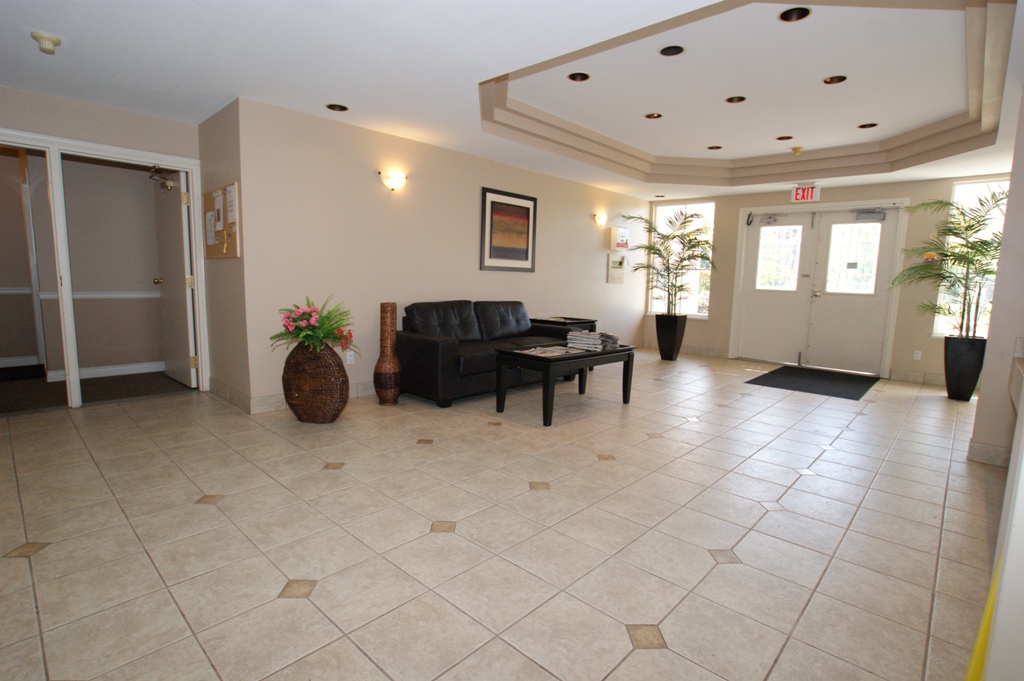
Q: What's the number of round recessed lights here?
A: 10